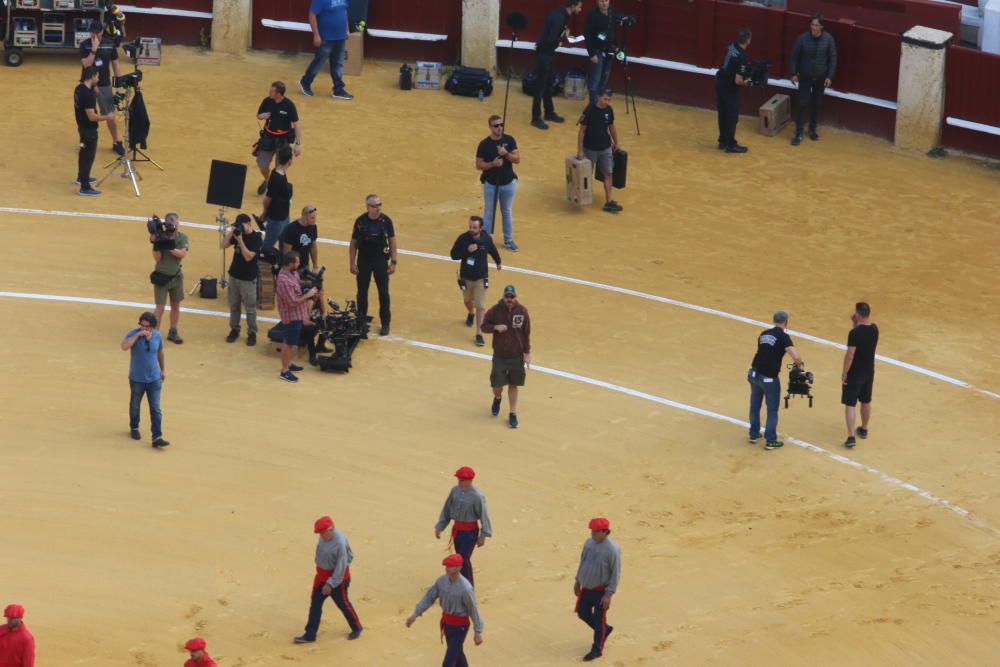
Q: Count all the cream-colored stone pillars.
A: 3